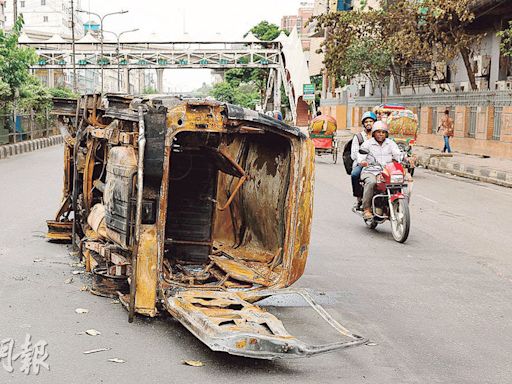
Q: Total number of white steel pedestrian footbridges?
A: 1